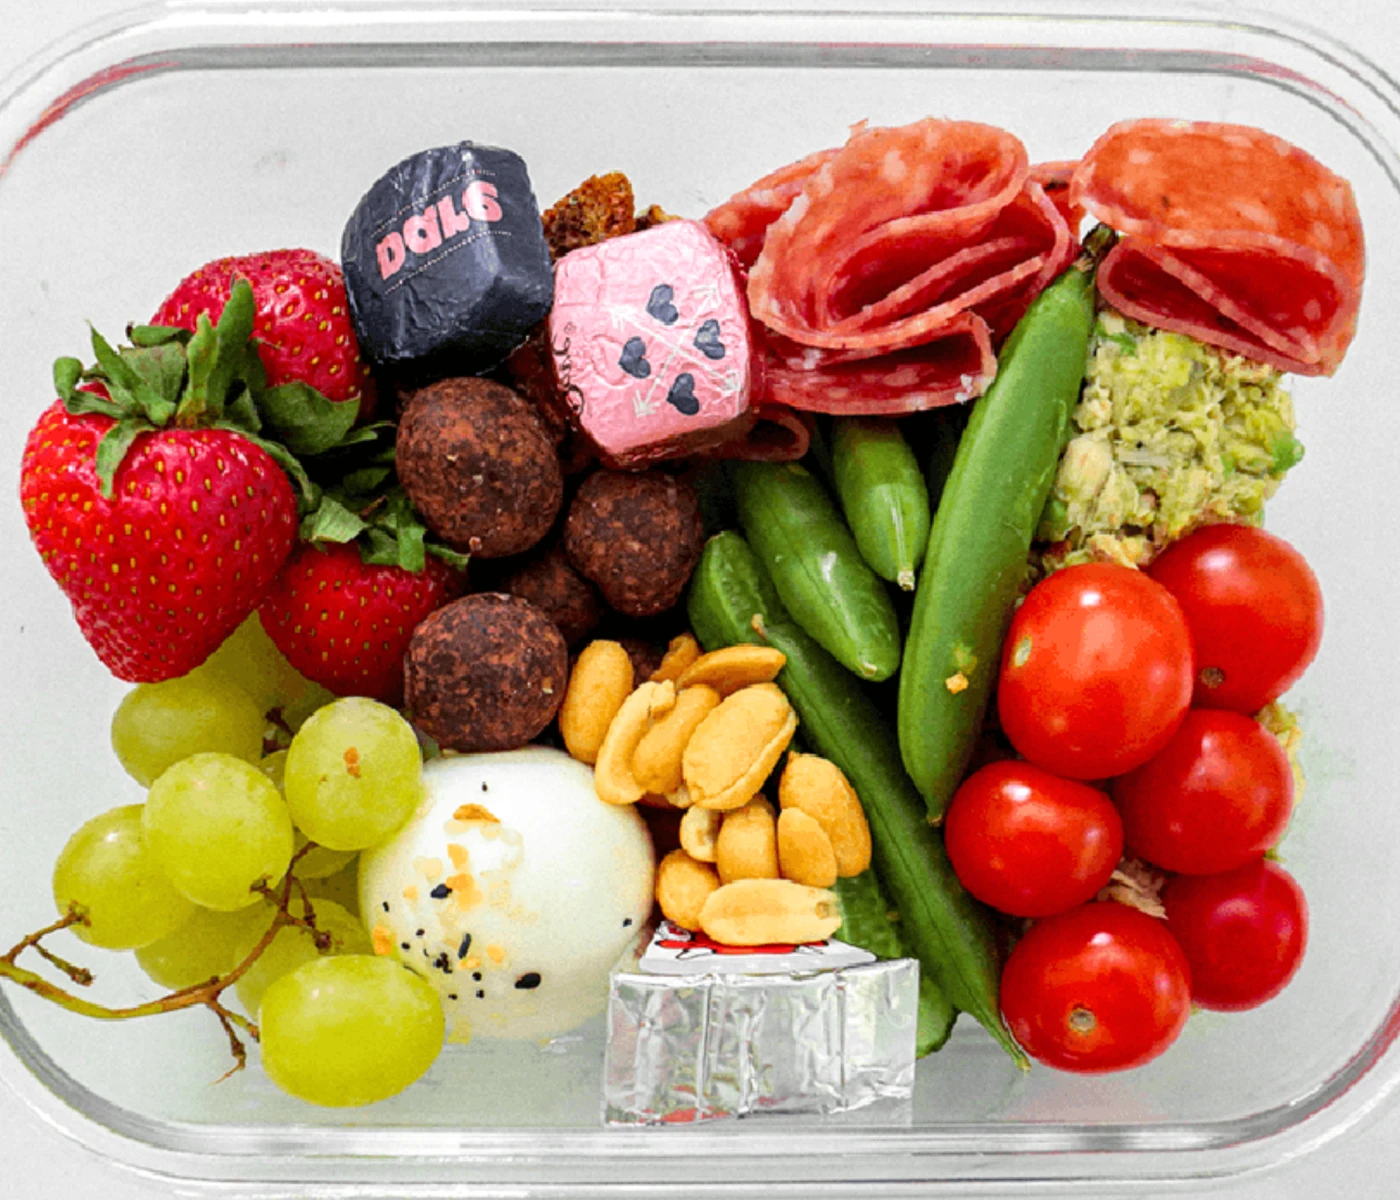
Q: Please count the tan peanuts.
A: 12